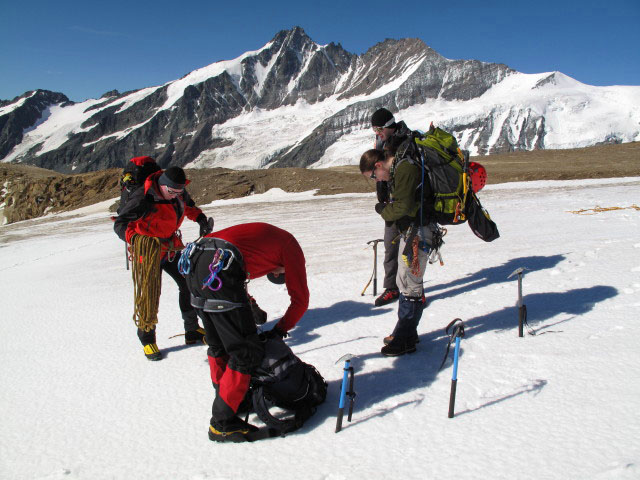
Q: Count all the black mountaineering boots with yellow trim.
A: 3